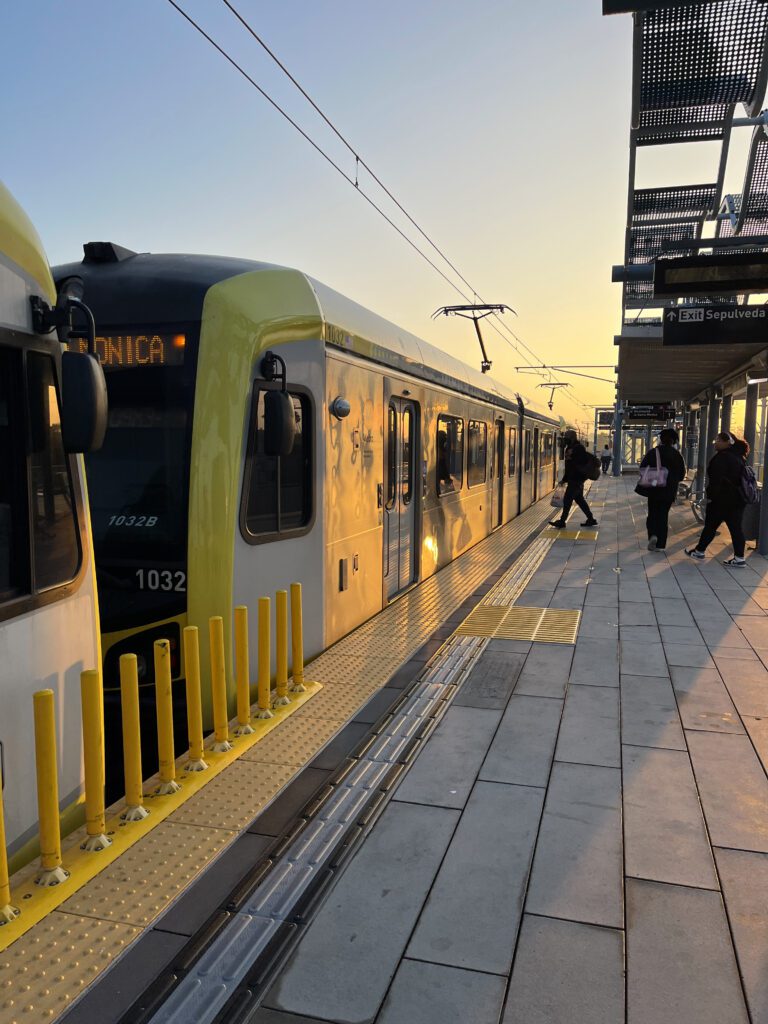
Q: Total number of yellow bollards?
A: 11